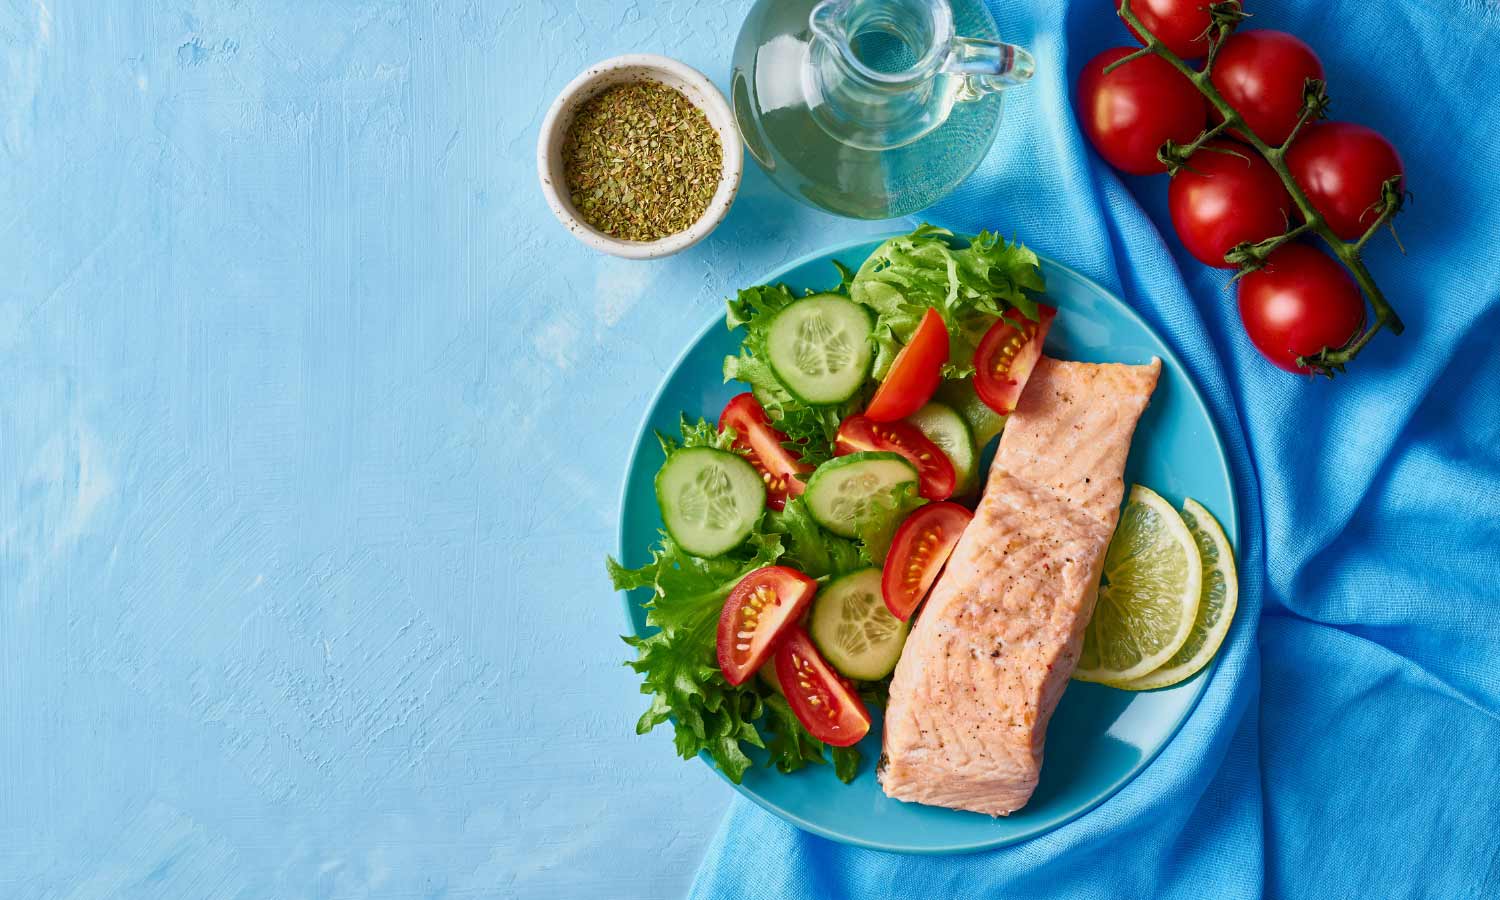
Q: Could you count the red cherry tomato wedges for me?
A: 7